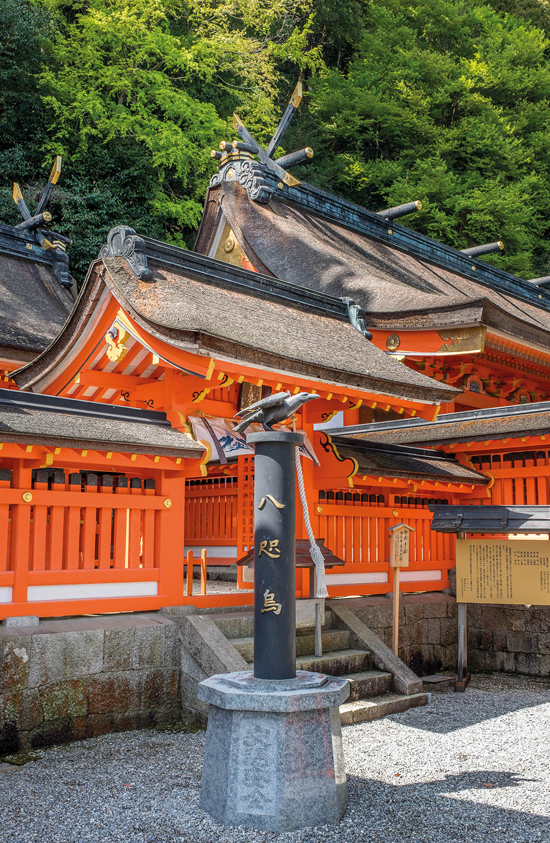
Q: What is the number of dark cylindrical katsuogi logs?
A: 5